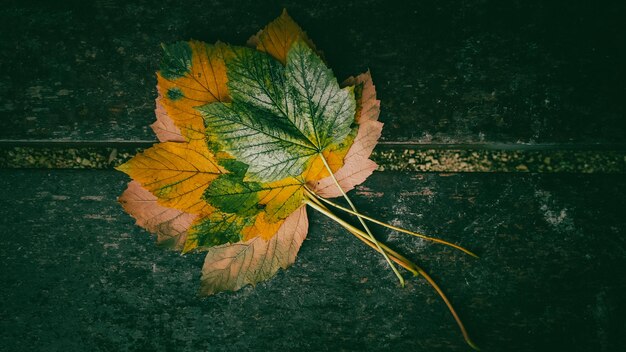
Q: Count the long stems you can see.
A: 4